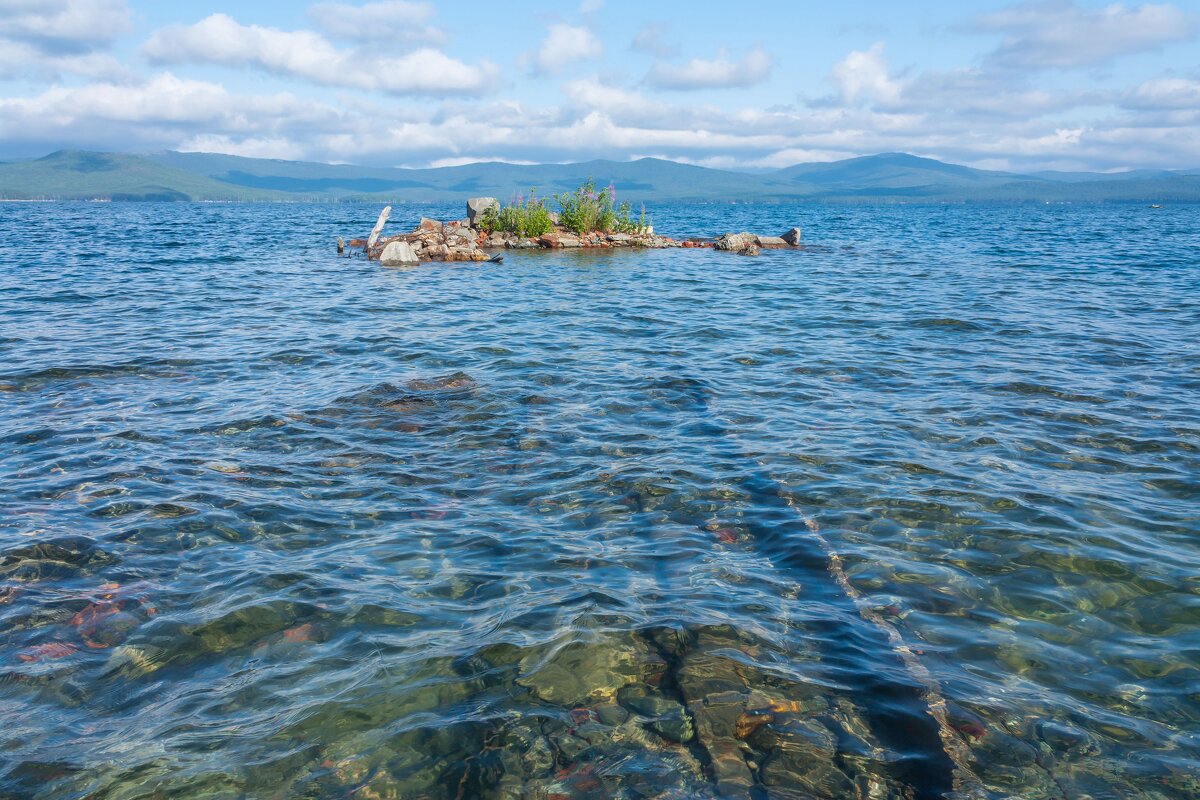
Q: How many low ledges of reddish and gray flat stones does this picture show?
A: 1